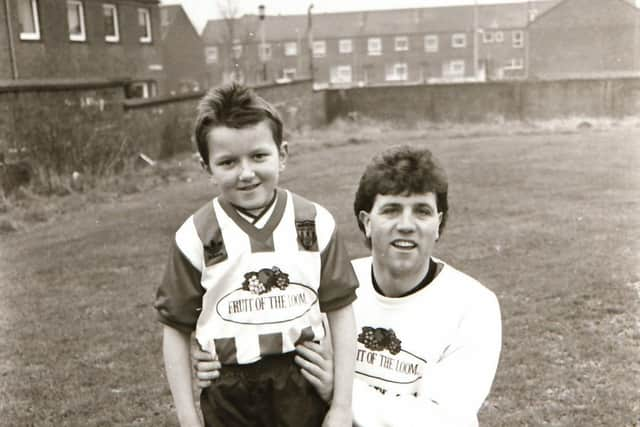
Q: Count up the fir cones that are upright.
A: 0